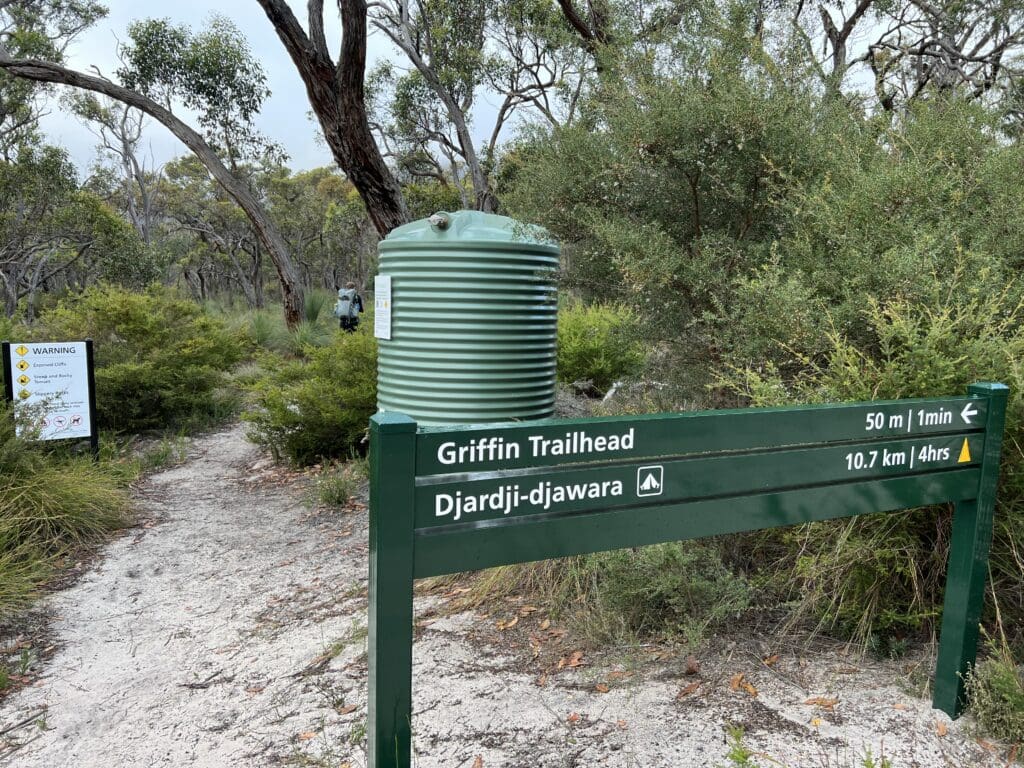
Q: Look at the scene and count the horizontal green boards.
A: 3